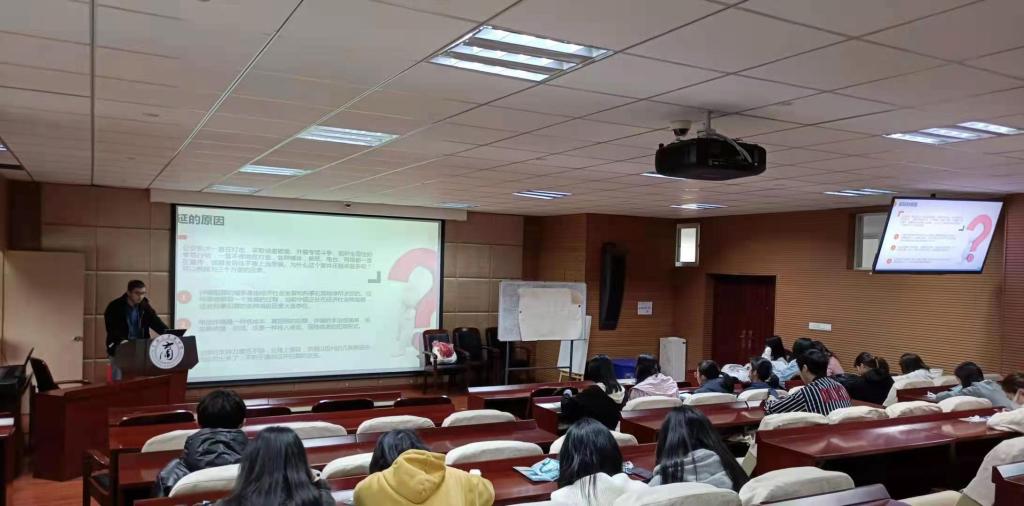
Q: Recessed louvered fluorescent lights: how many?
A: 11